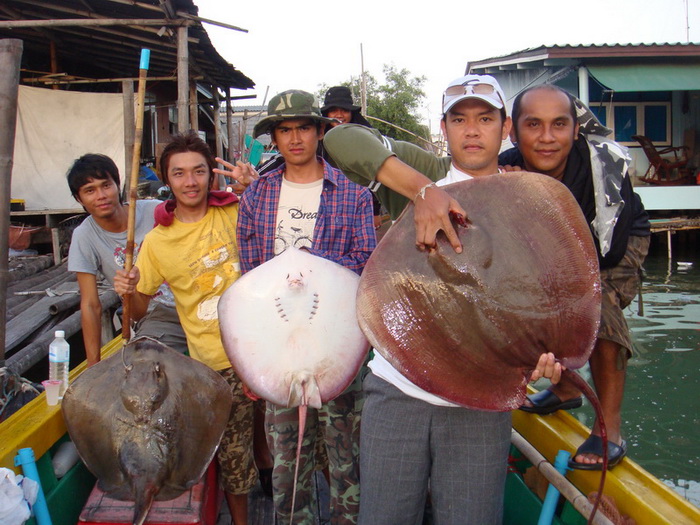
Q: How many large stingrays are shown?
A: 3